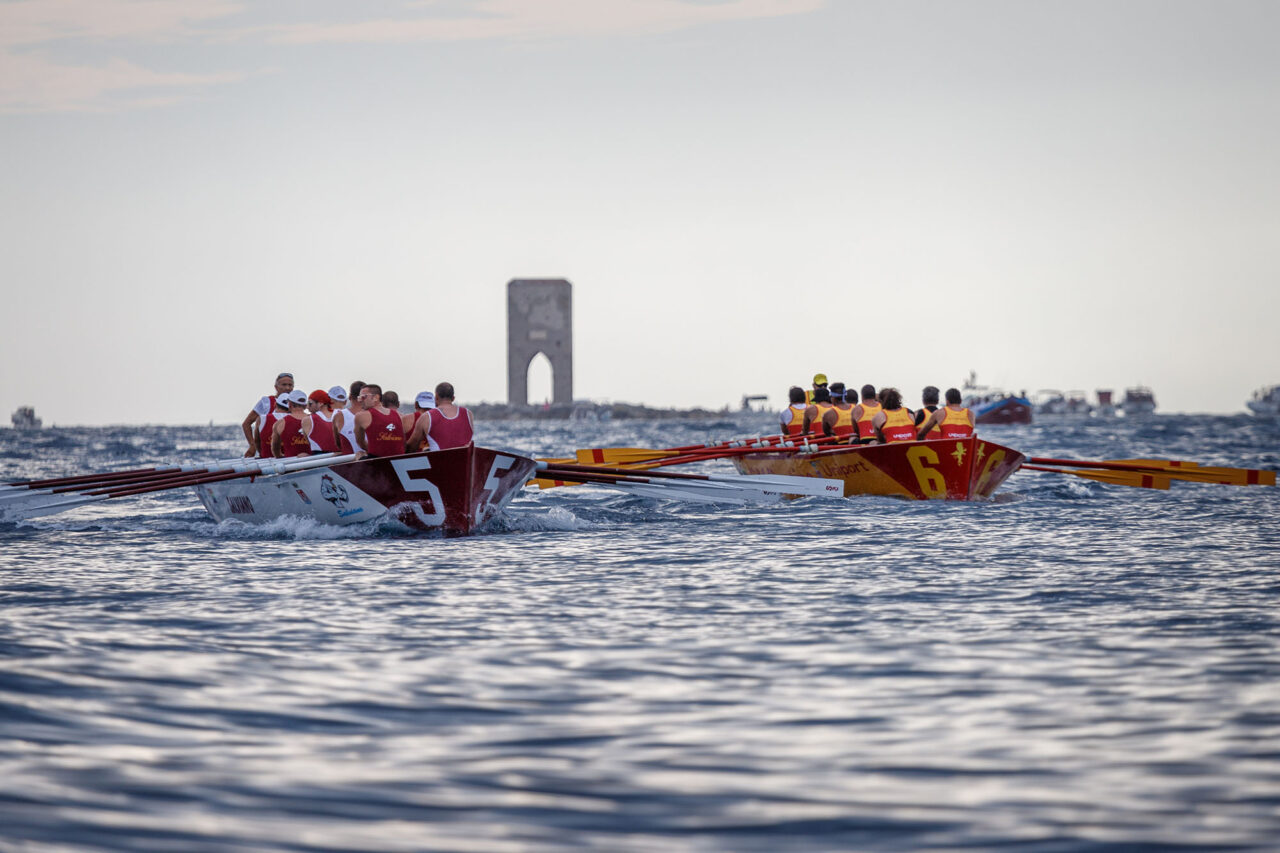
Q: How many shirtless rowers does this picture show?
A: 0